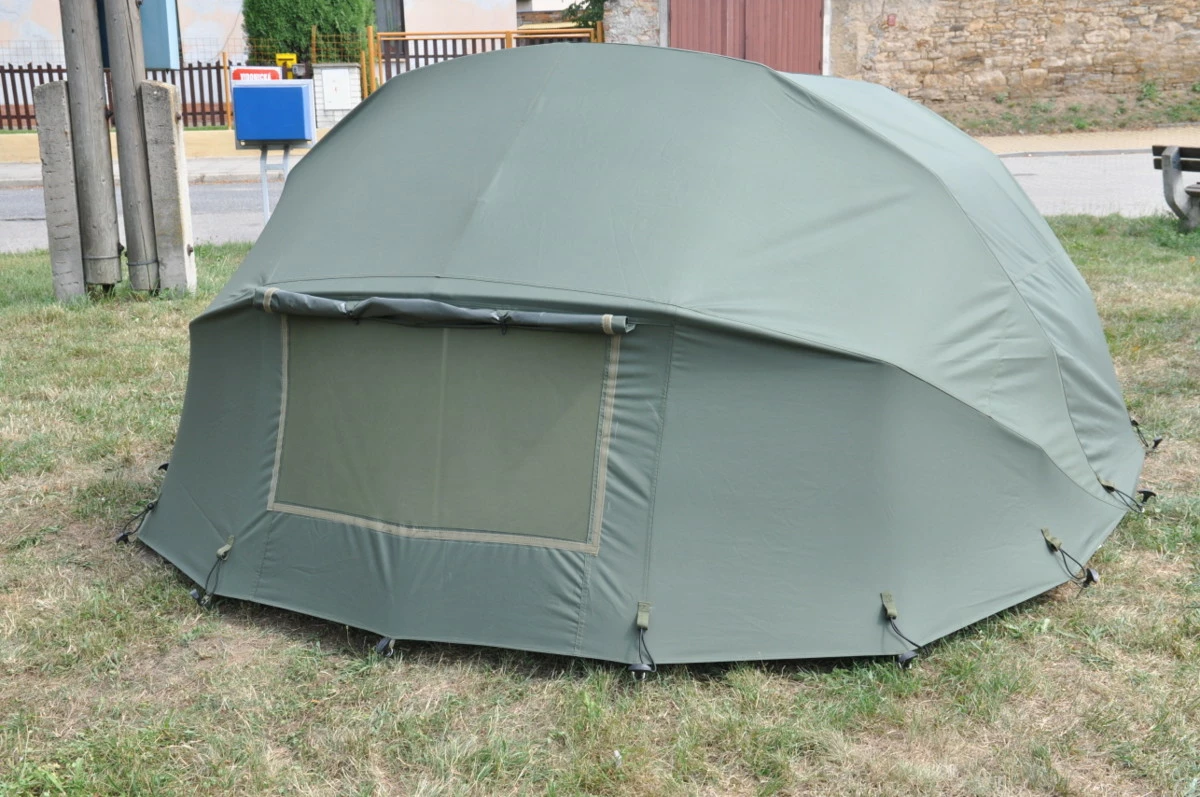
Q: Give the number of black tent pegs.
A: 9